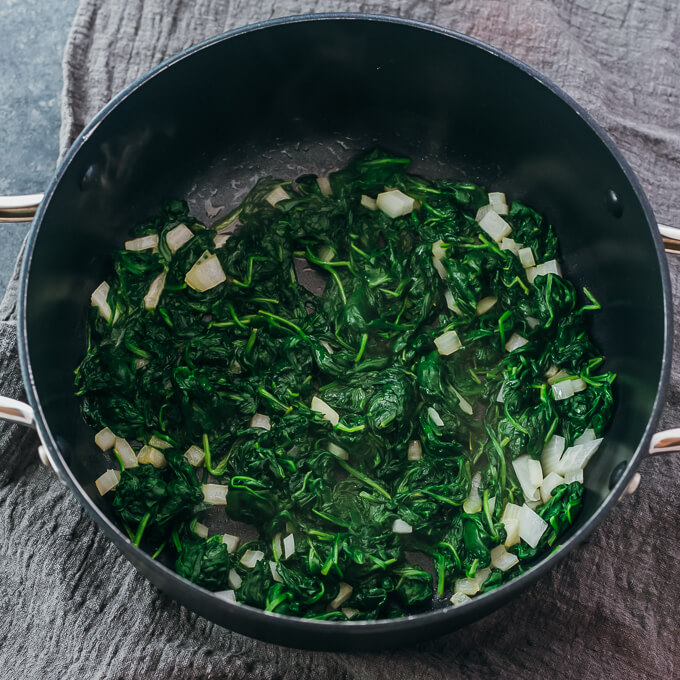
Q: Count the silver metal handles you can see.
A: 2